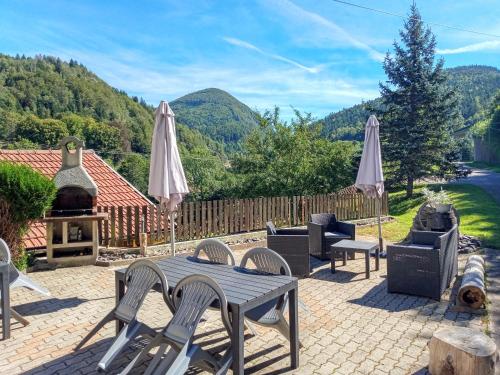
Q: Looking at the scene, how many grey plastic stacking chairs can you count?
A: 5